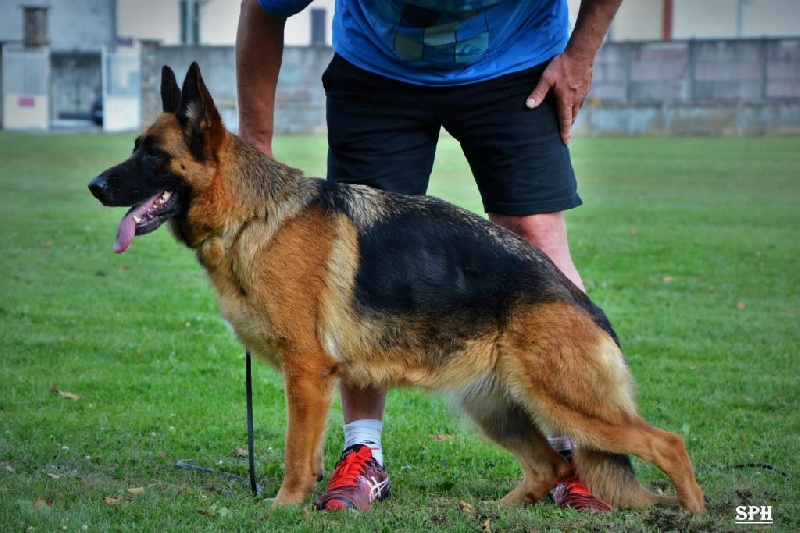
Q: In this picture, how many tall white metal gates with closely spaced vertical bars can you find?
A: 2